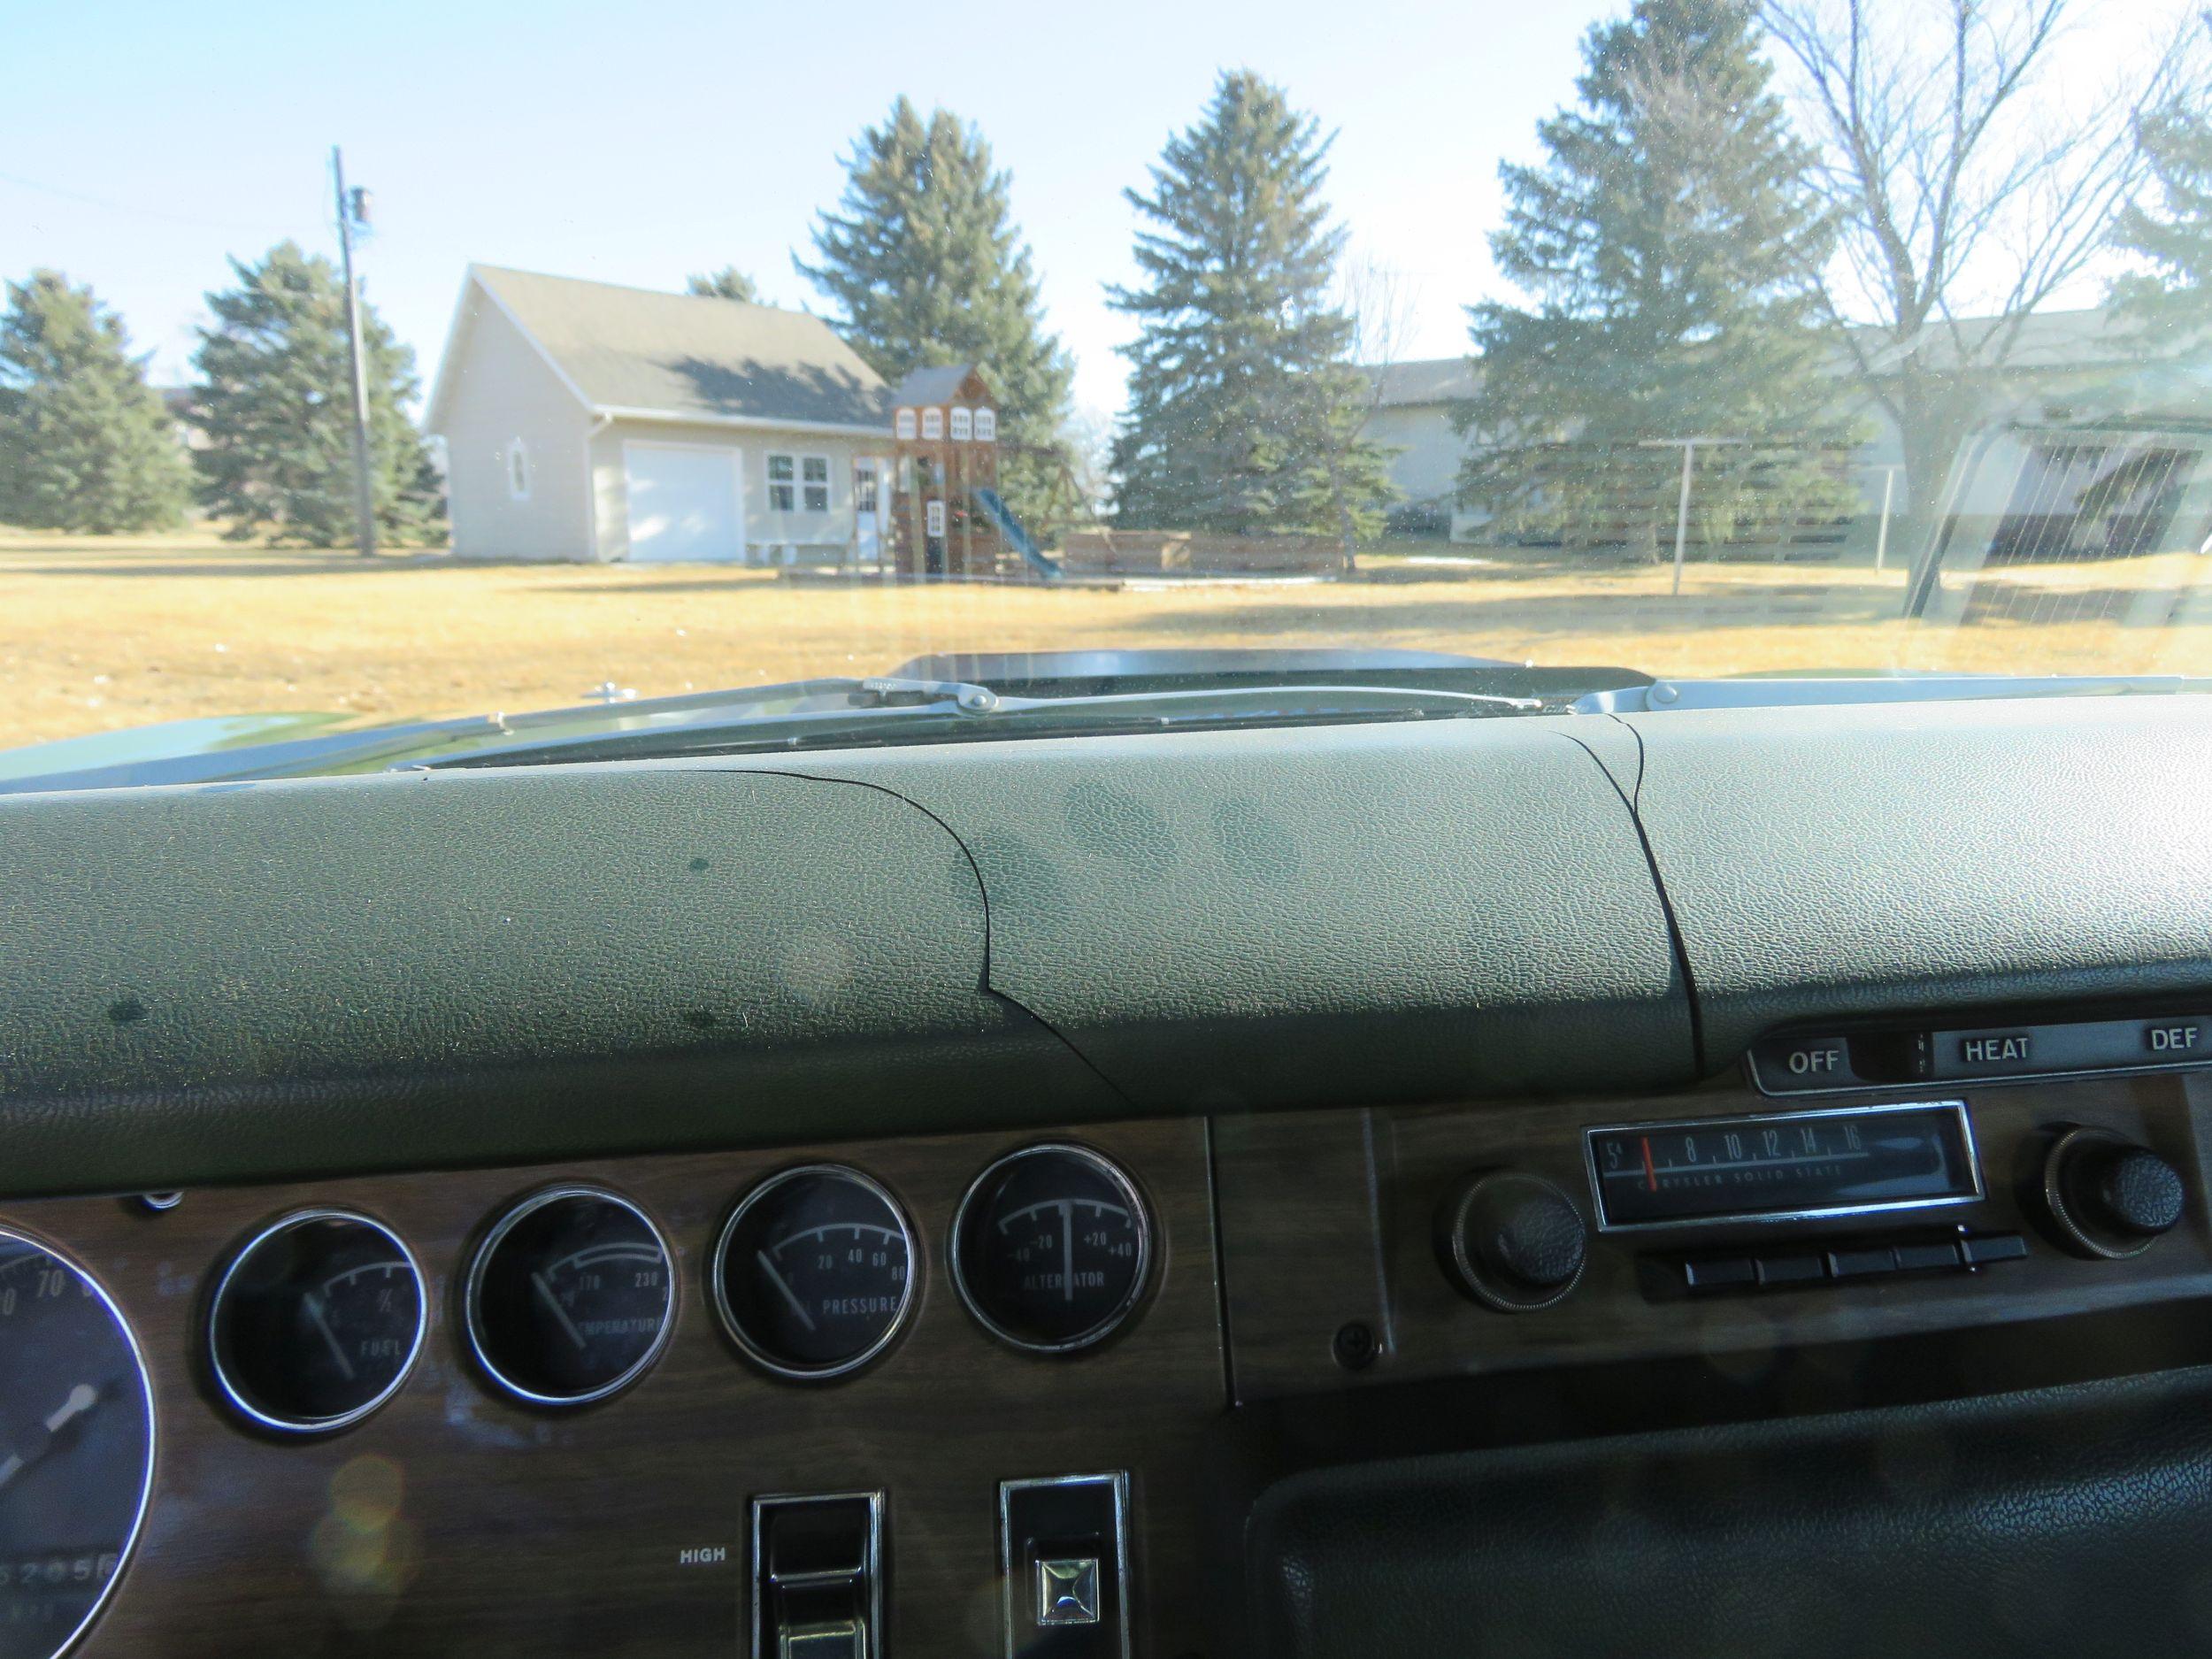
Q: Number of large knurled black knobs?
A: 2